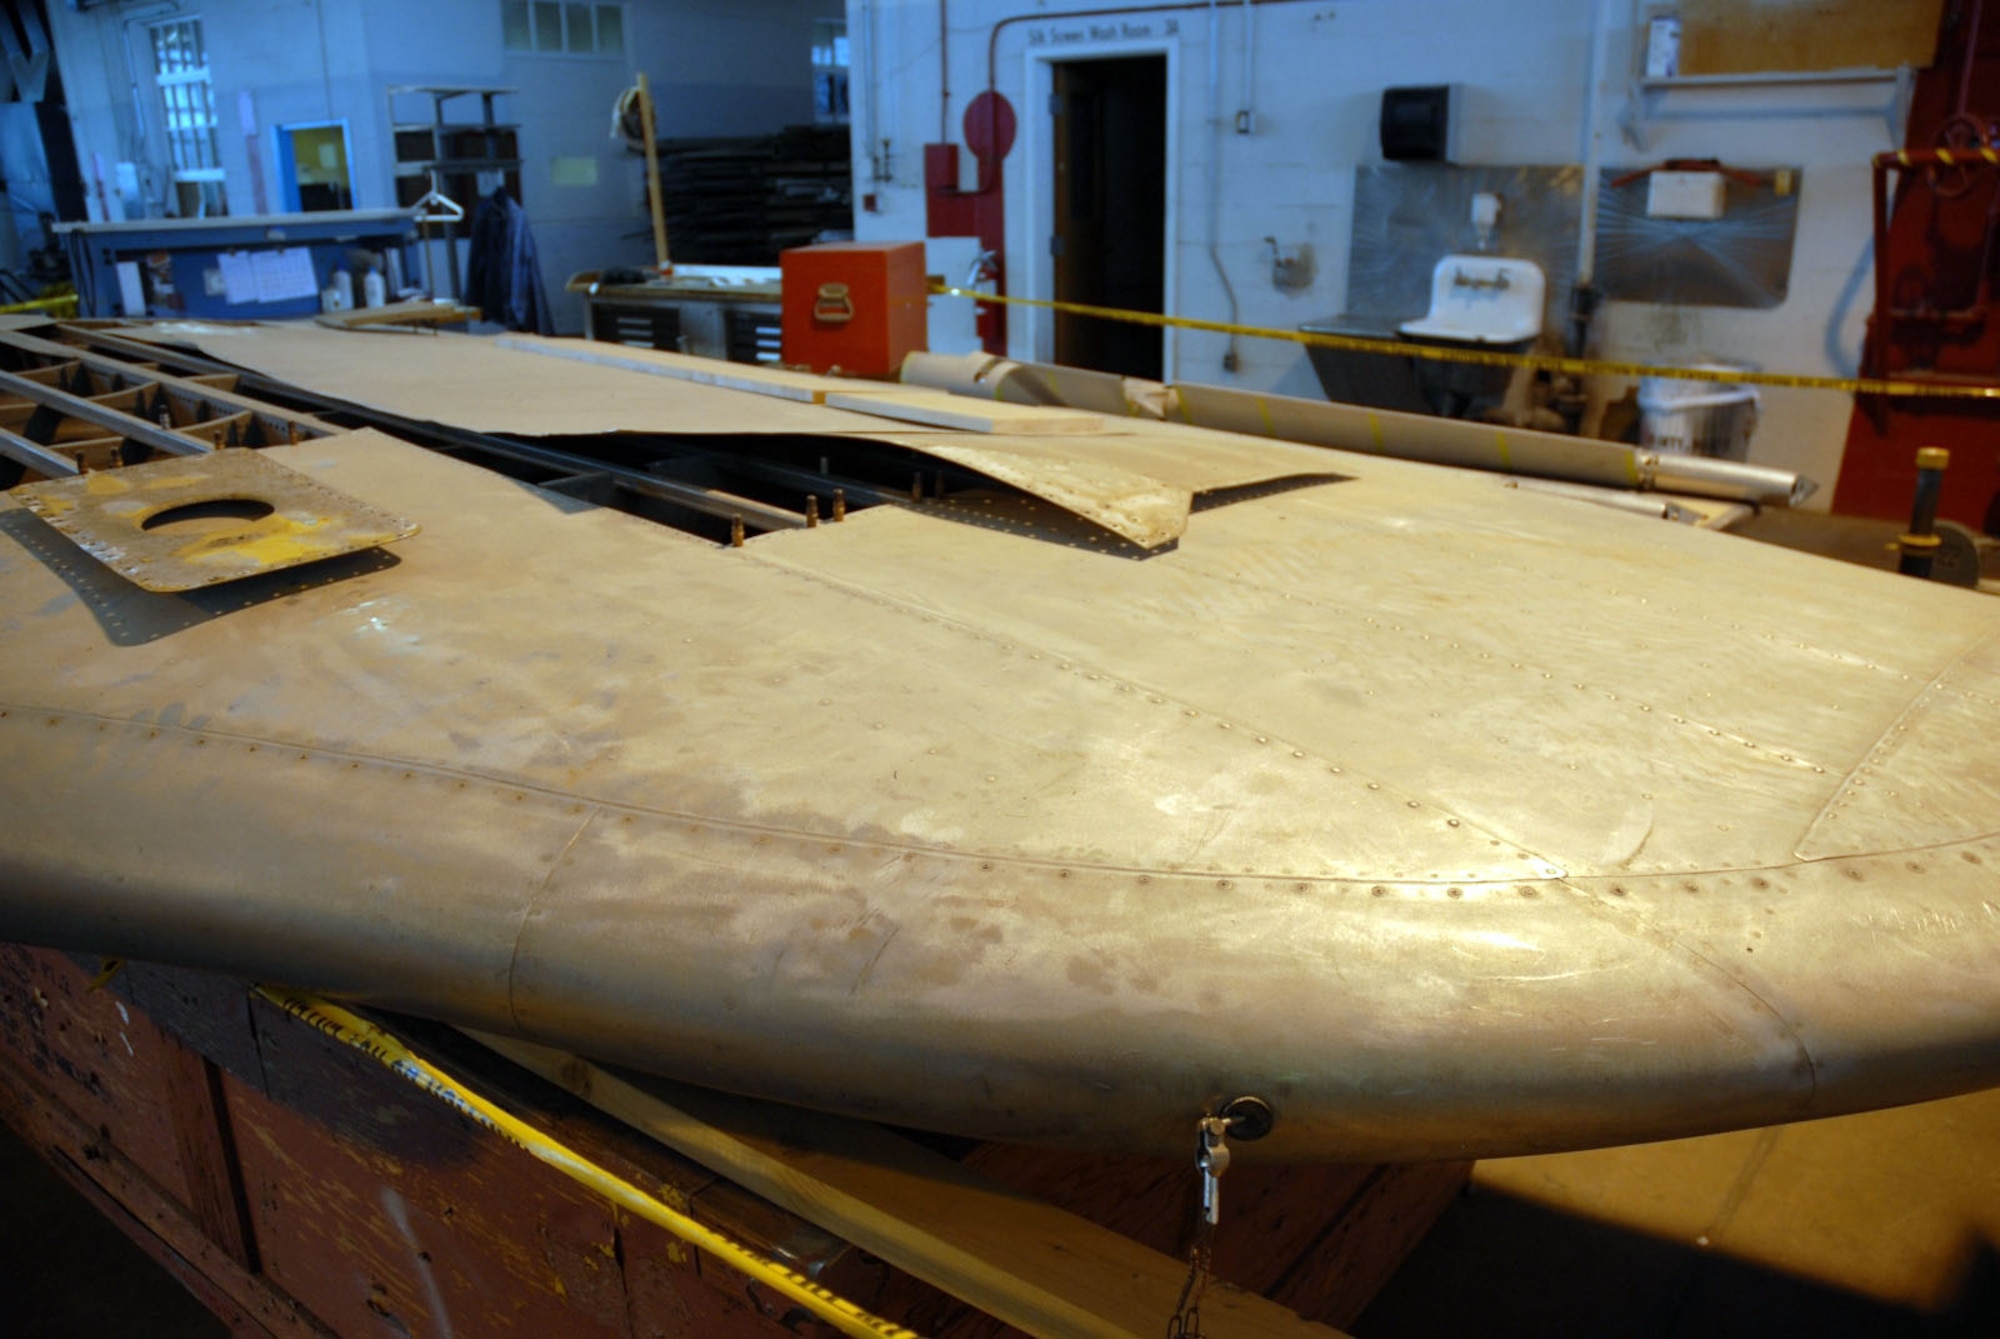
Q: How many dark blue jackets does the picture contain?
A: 1